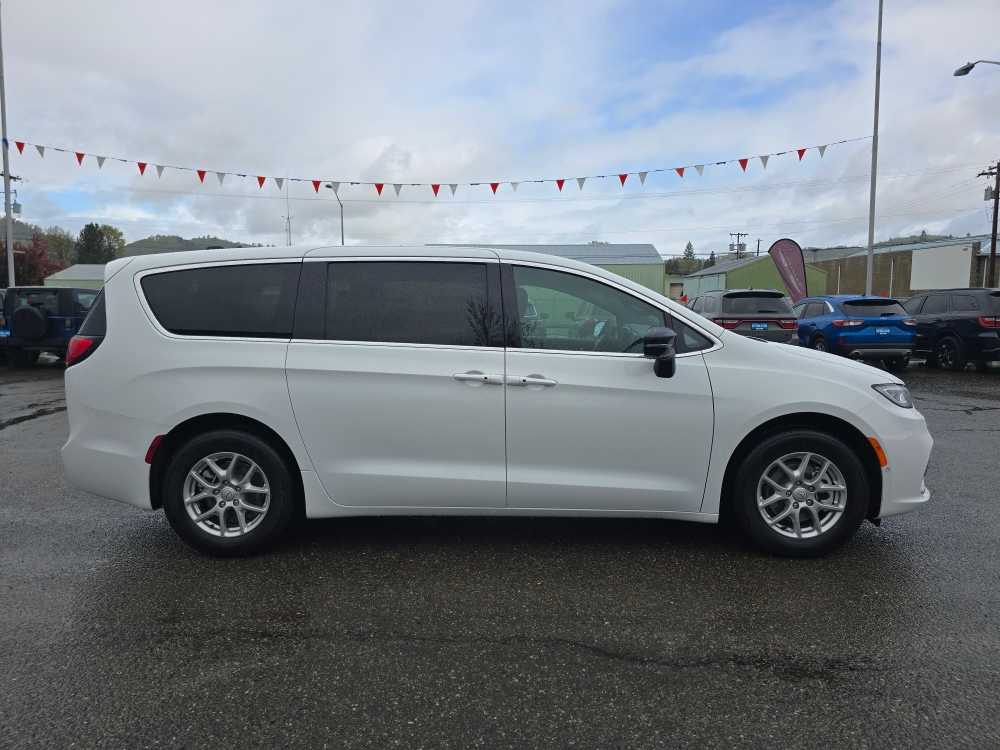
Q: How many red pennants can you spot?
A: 14